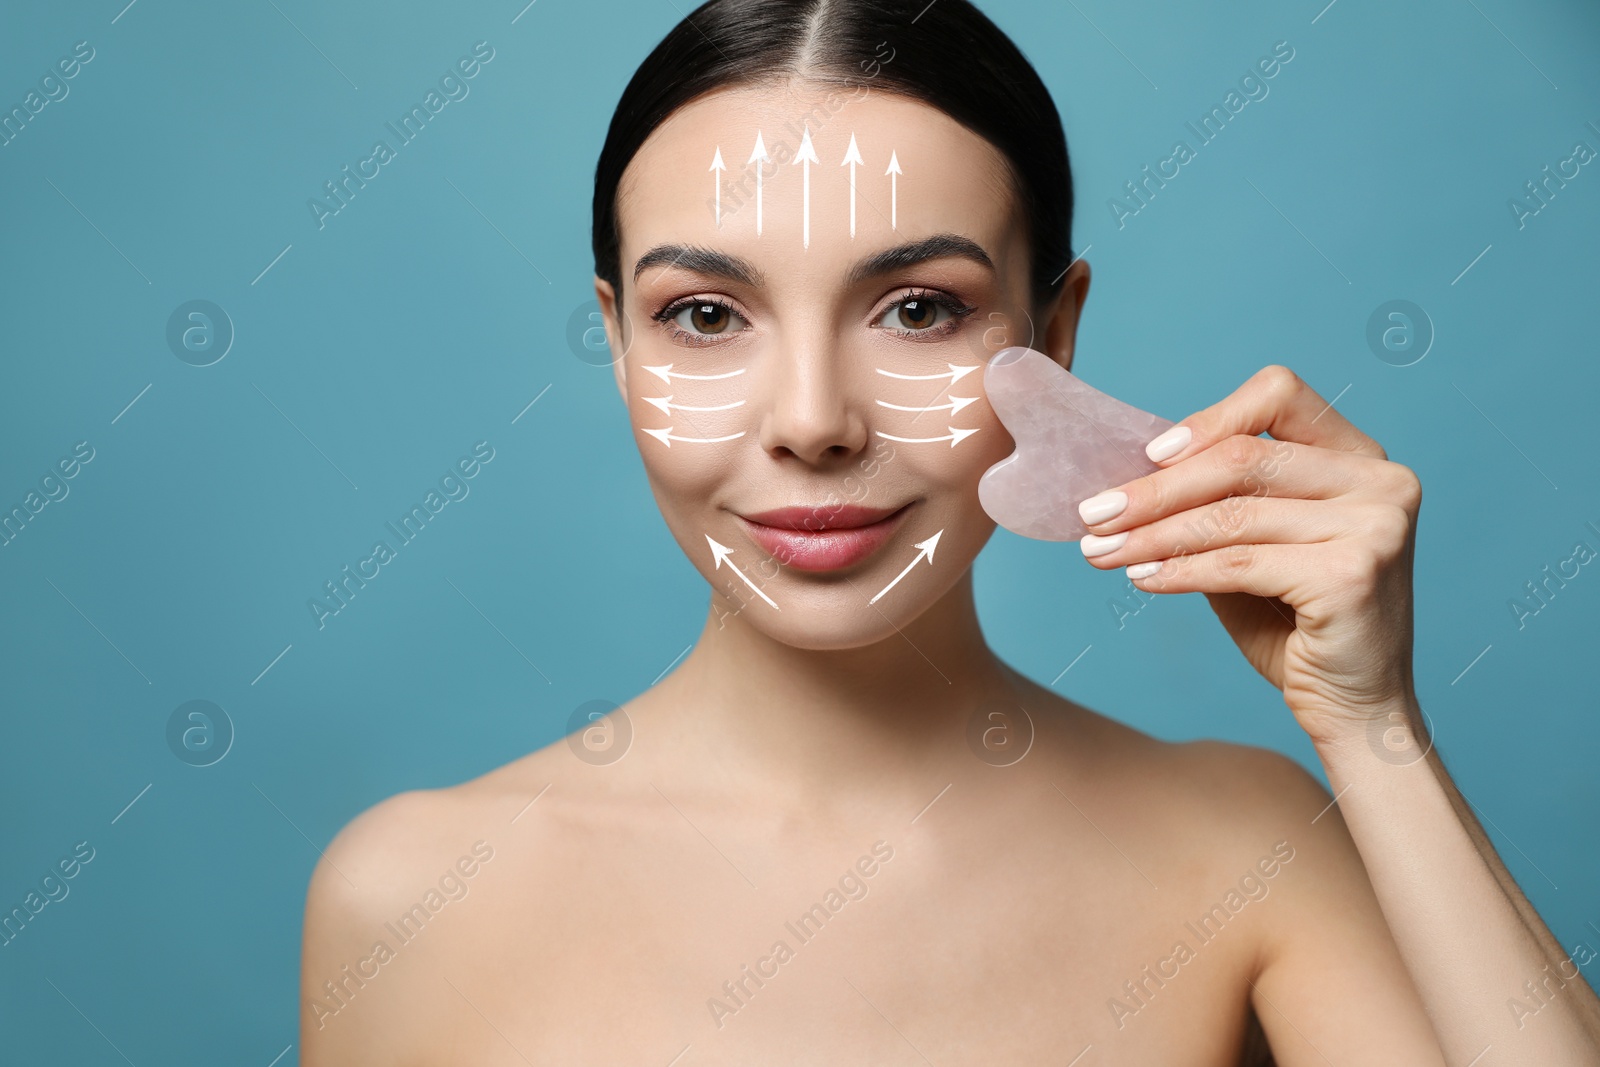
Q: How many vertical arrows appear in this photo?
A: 5